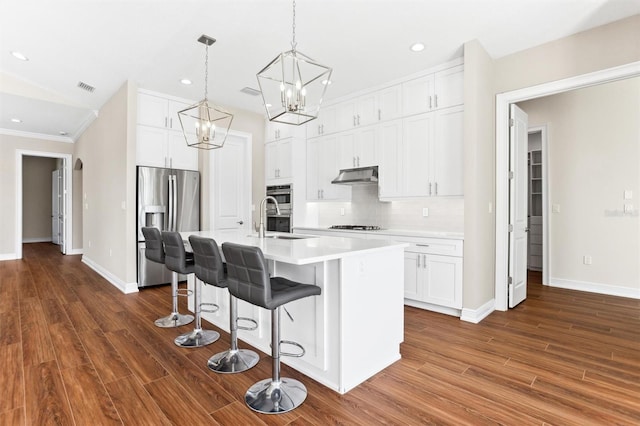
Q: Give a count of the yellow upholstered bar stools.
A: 0